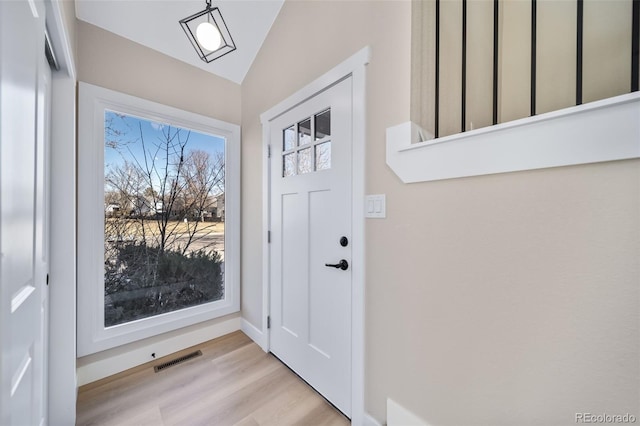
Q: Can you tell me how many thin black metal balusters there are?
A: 6